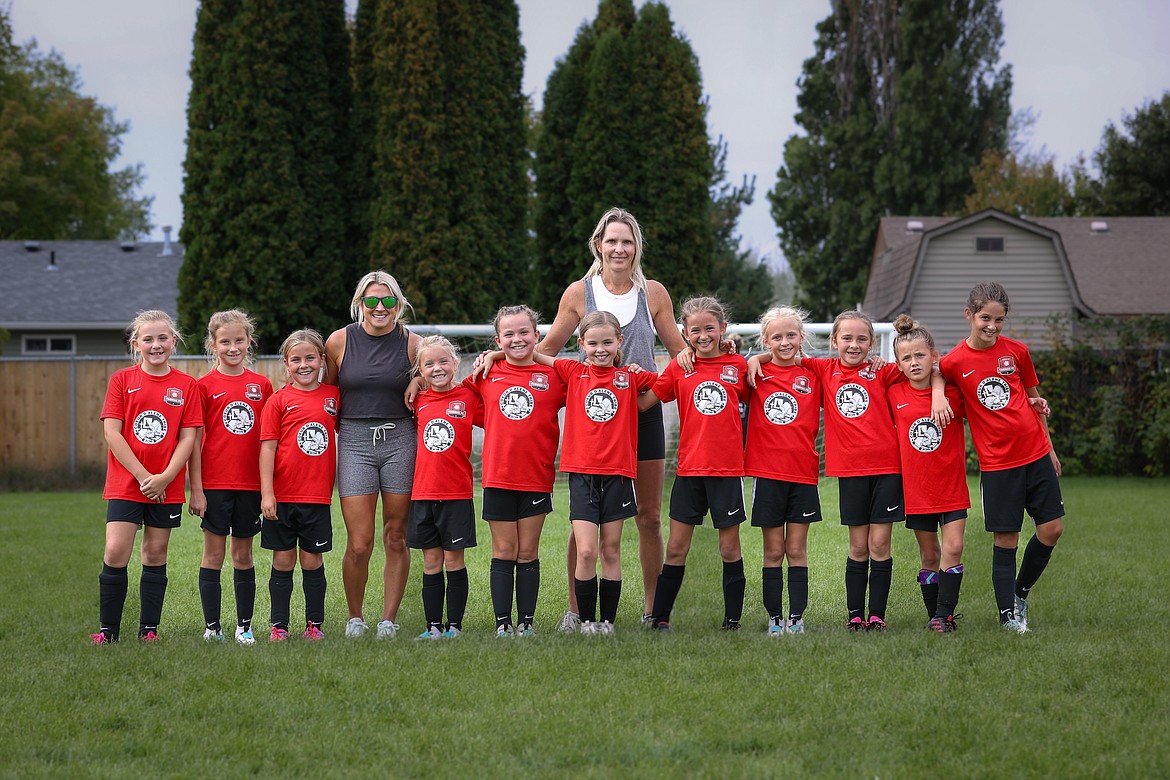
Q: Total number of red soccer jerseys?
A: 11